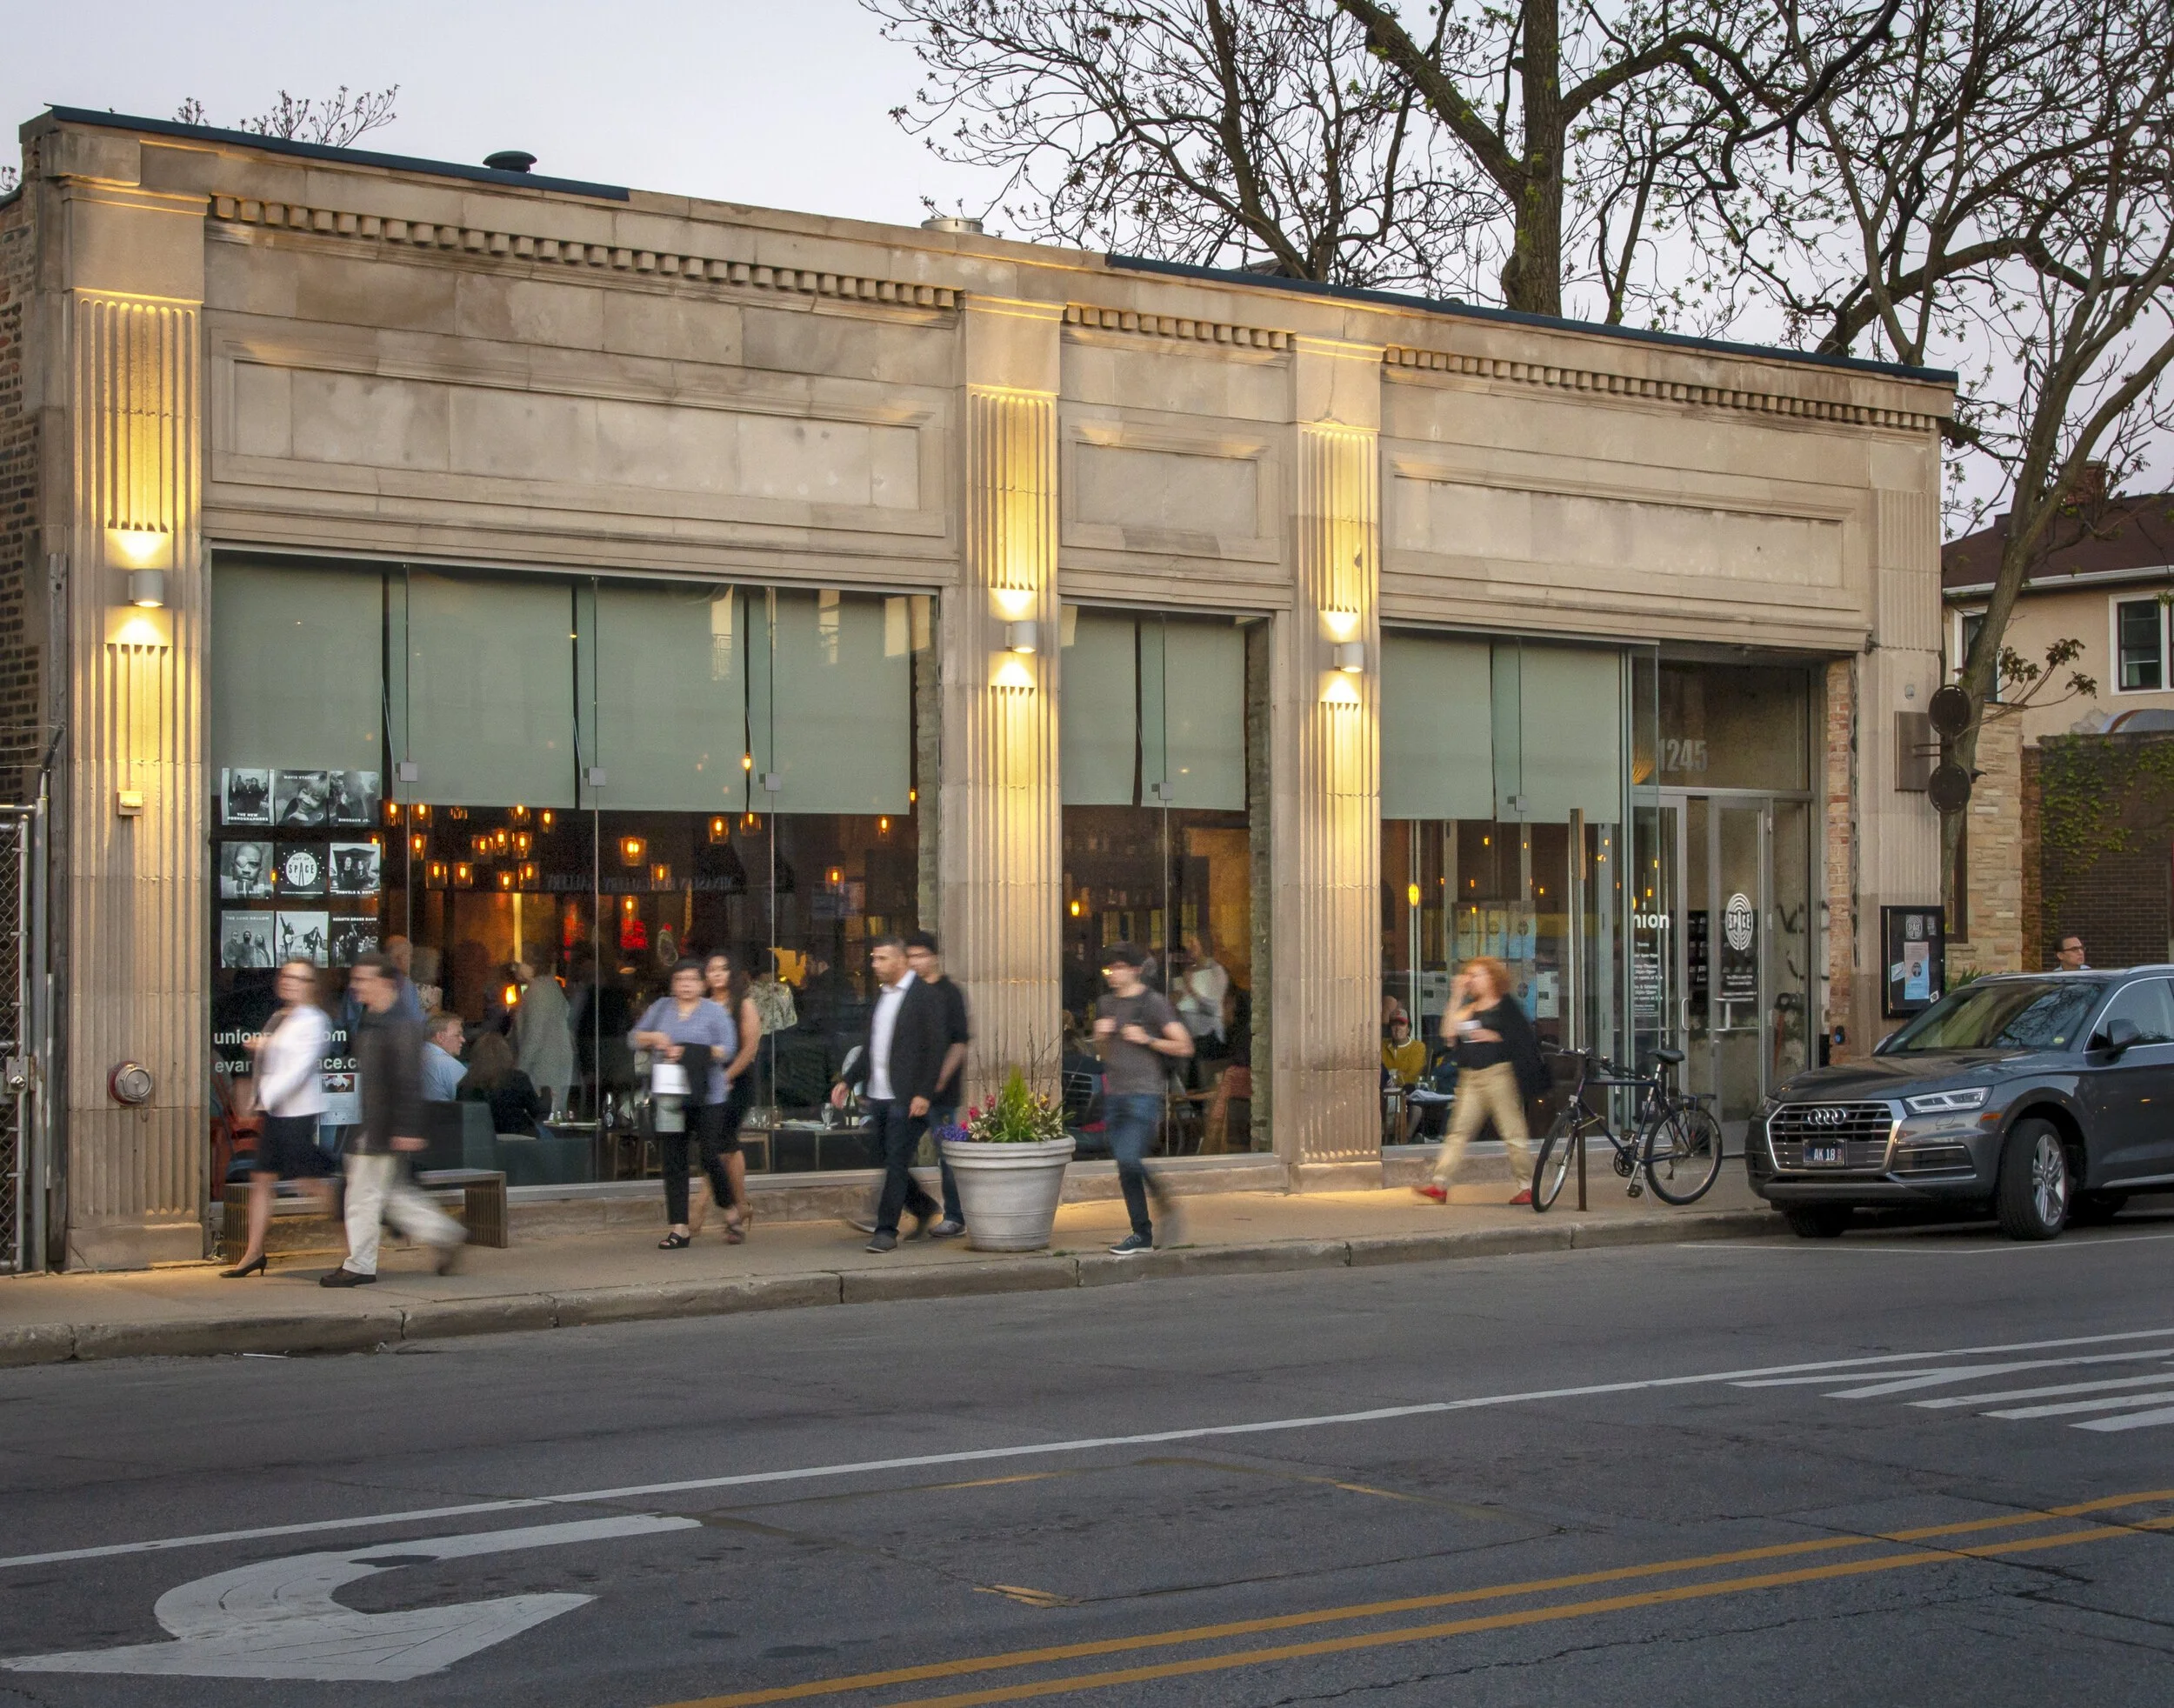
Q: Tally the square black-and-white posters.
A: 9